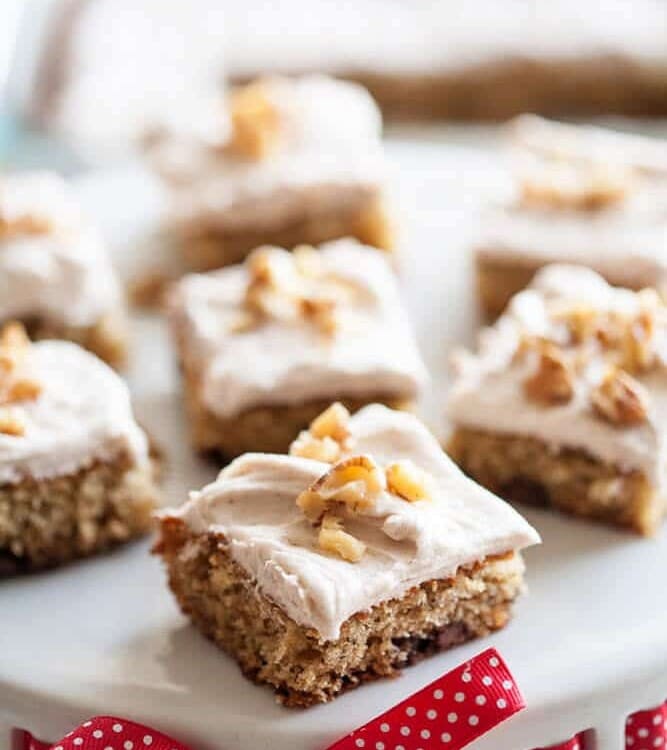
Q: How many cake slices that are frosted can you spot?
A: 7